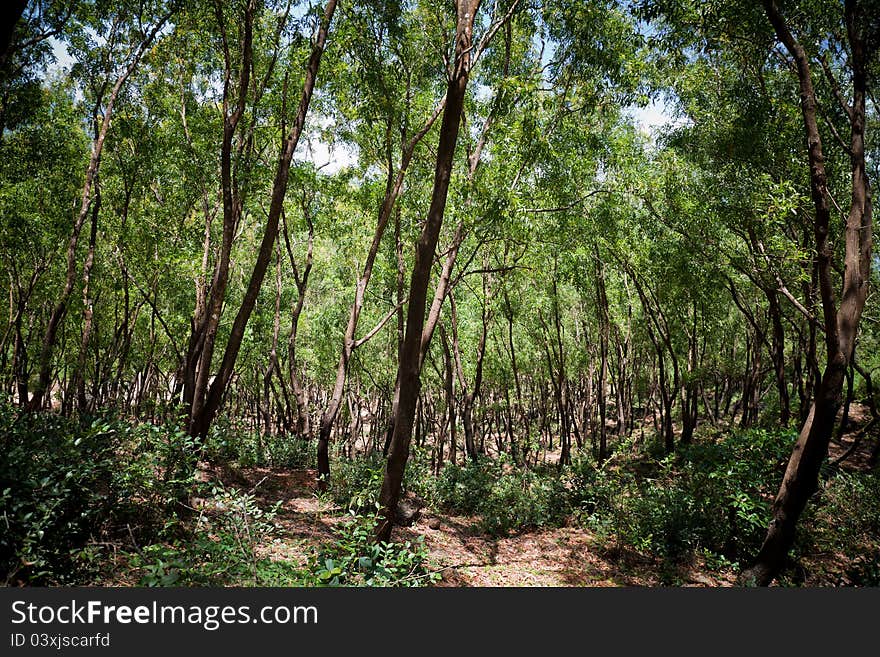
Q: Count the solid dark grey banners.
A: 1